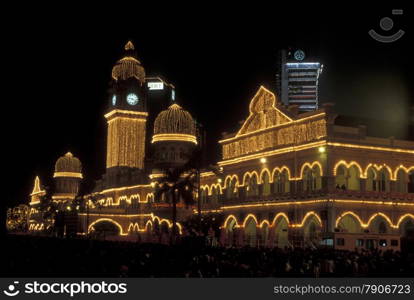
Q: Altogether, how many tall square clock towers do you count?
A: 1